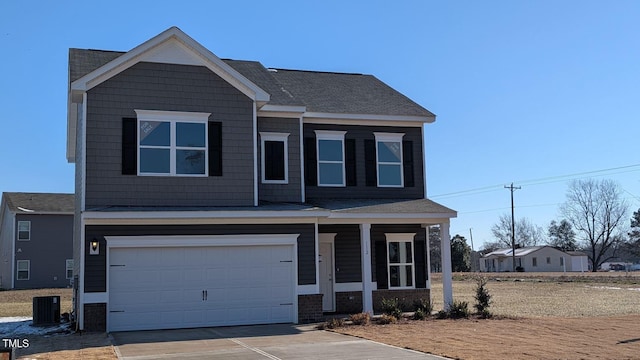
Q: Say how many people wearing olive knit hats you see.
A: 0